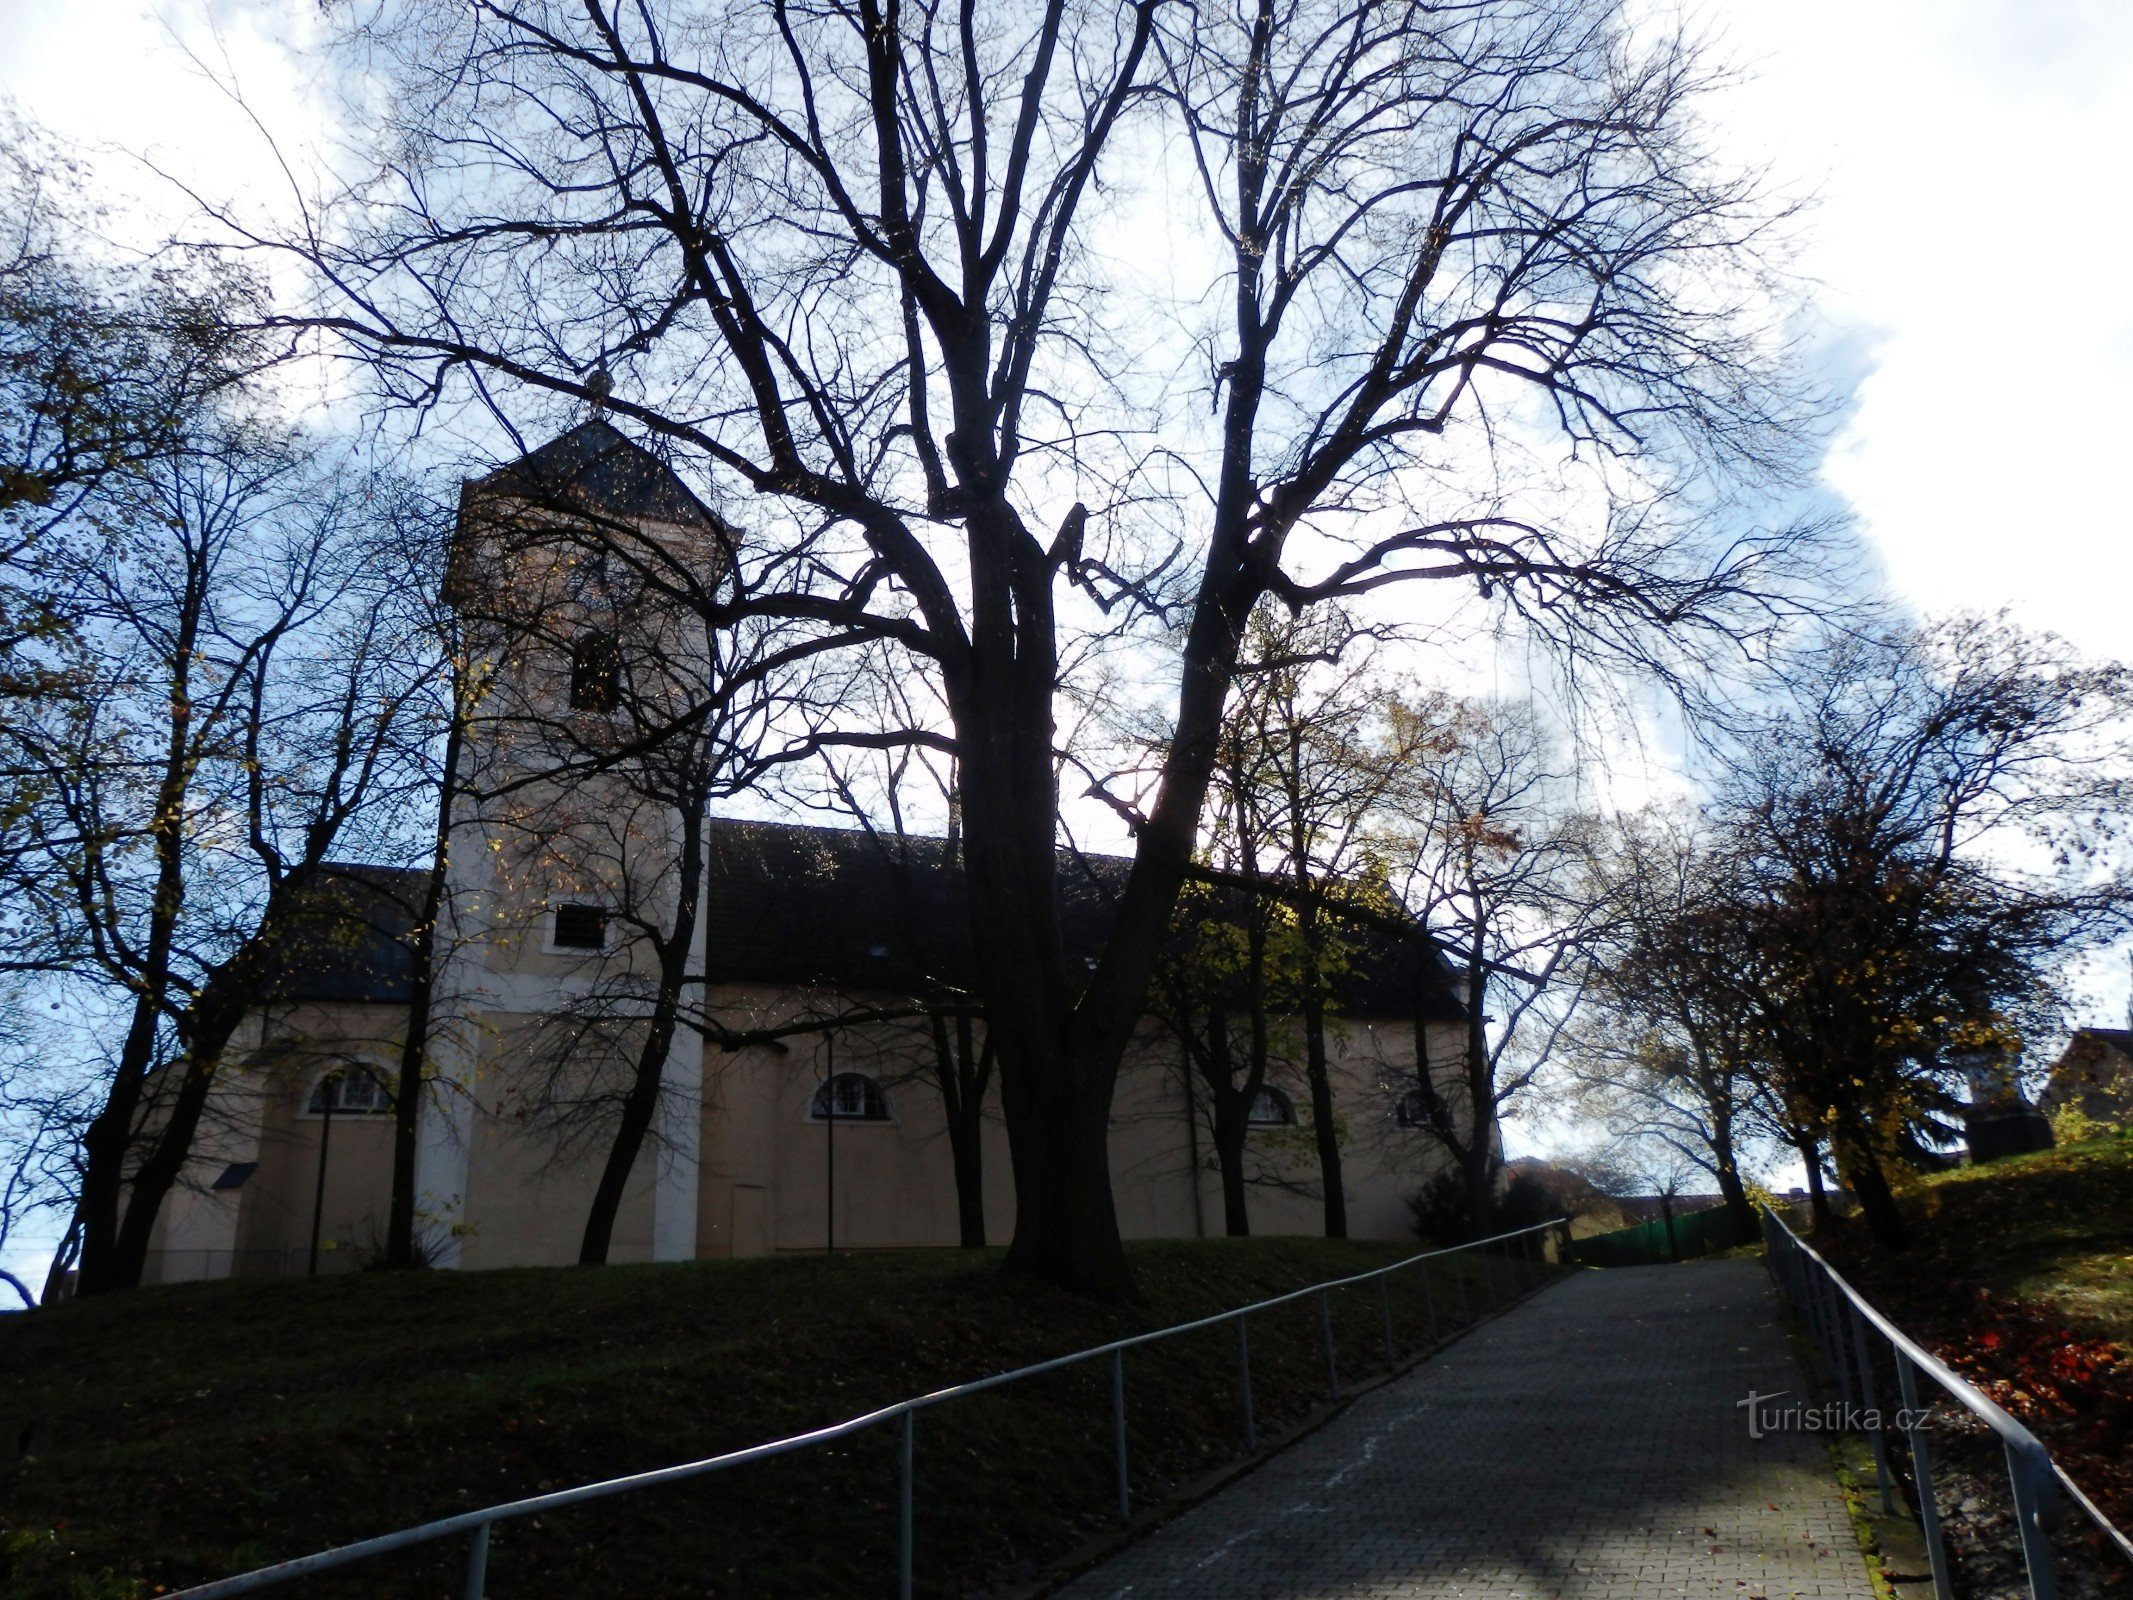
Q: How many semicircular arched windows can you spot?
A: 4